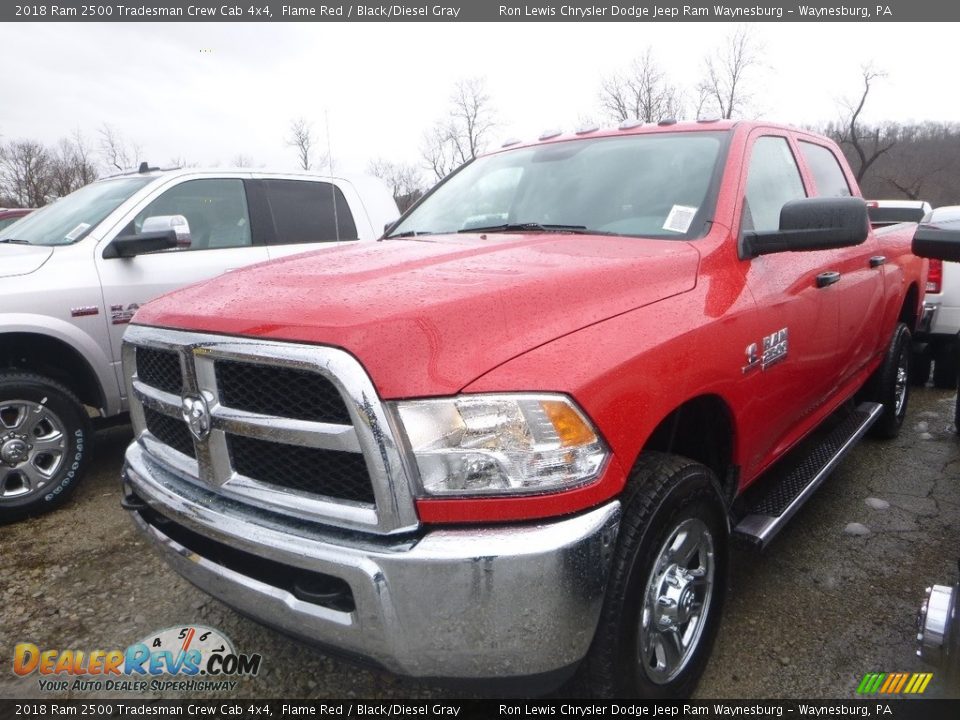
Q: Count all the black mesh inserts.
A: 4